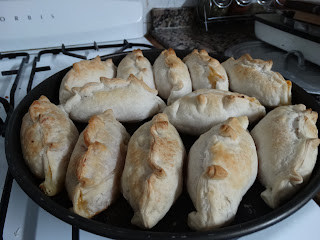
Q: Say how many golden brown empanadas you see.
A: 12